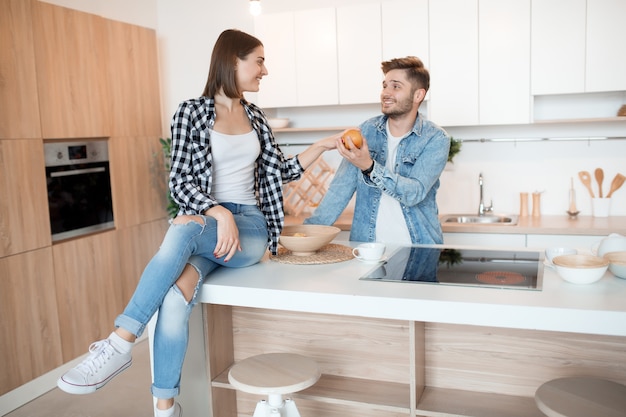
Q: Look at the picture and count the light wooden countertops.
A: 1